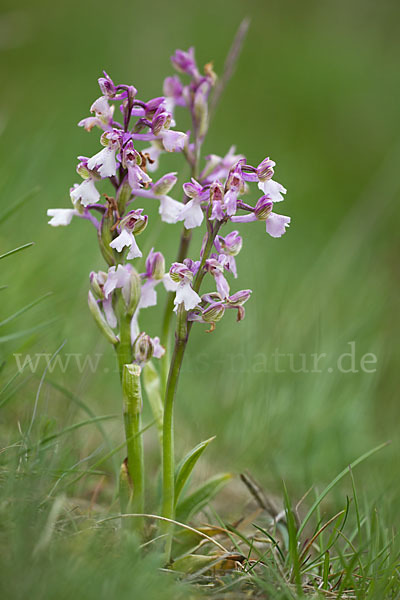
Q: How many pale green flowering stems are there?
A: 3